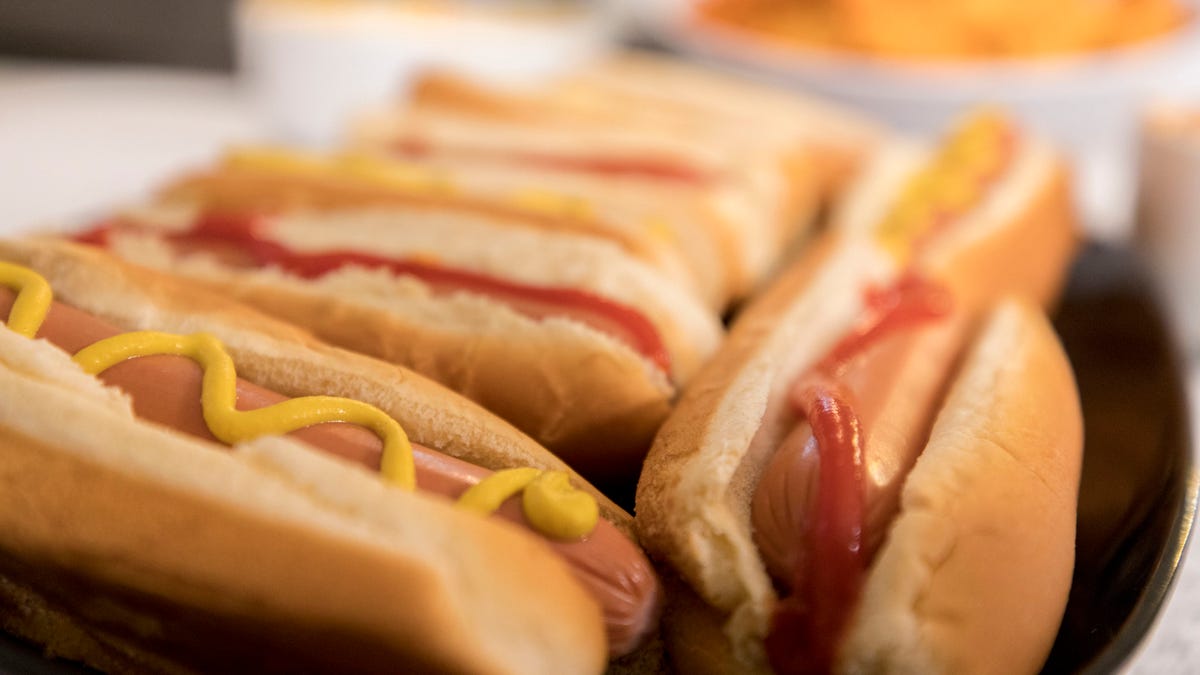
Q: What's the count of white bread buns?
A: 7